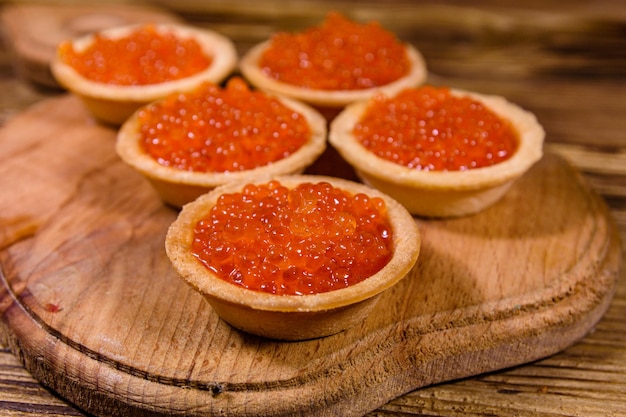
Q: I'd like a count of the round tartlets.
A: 5